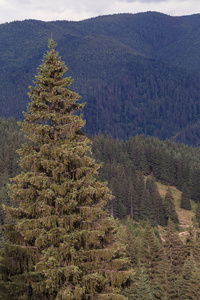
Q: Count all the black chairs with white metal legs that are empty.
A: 0